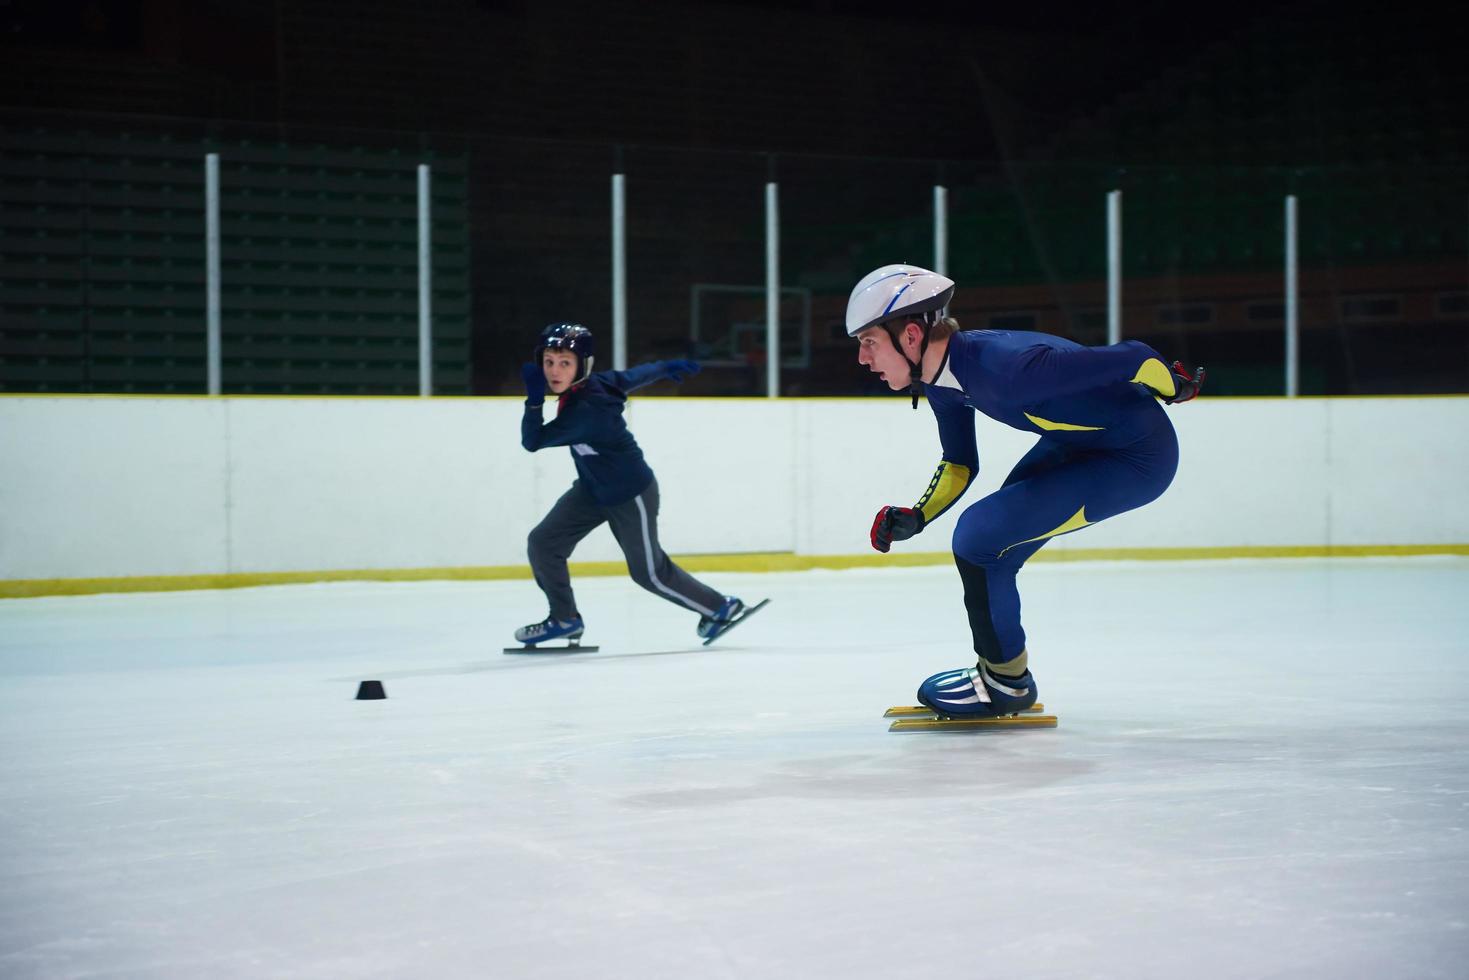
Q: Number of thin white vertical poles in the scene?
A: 7